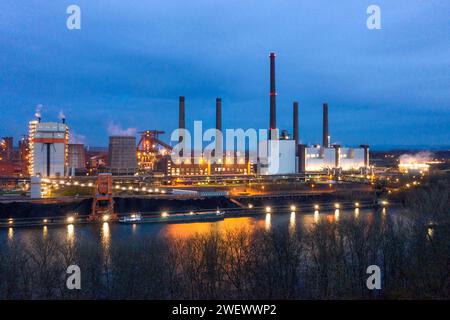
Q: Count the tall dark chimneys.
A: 5